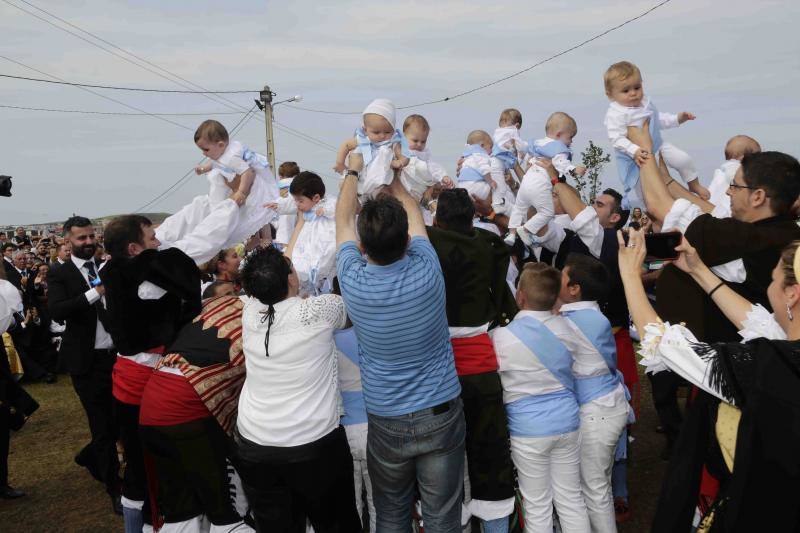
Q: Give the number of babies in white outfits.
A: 10